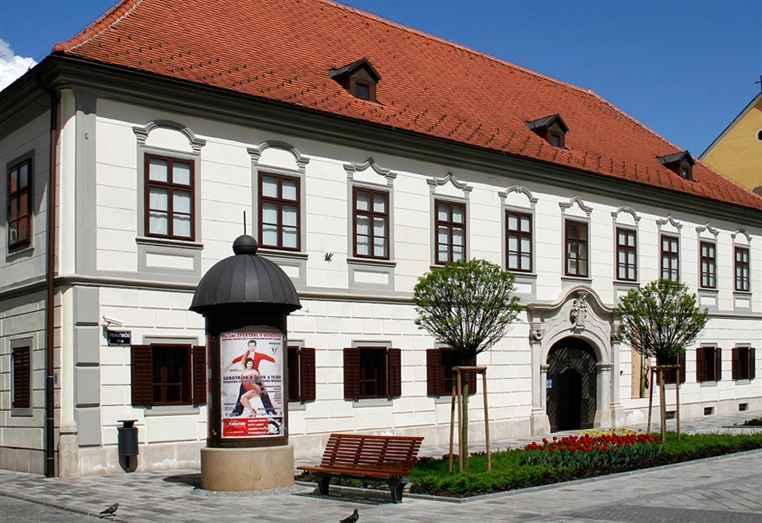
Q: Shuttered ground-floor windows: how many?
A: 8